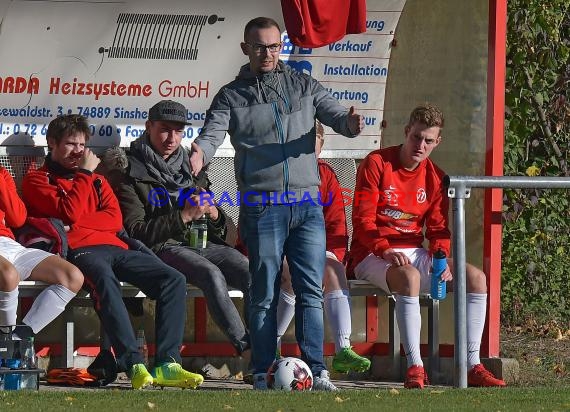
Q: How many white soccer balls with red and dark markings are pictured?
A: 1